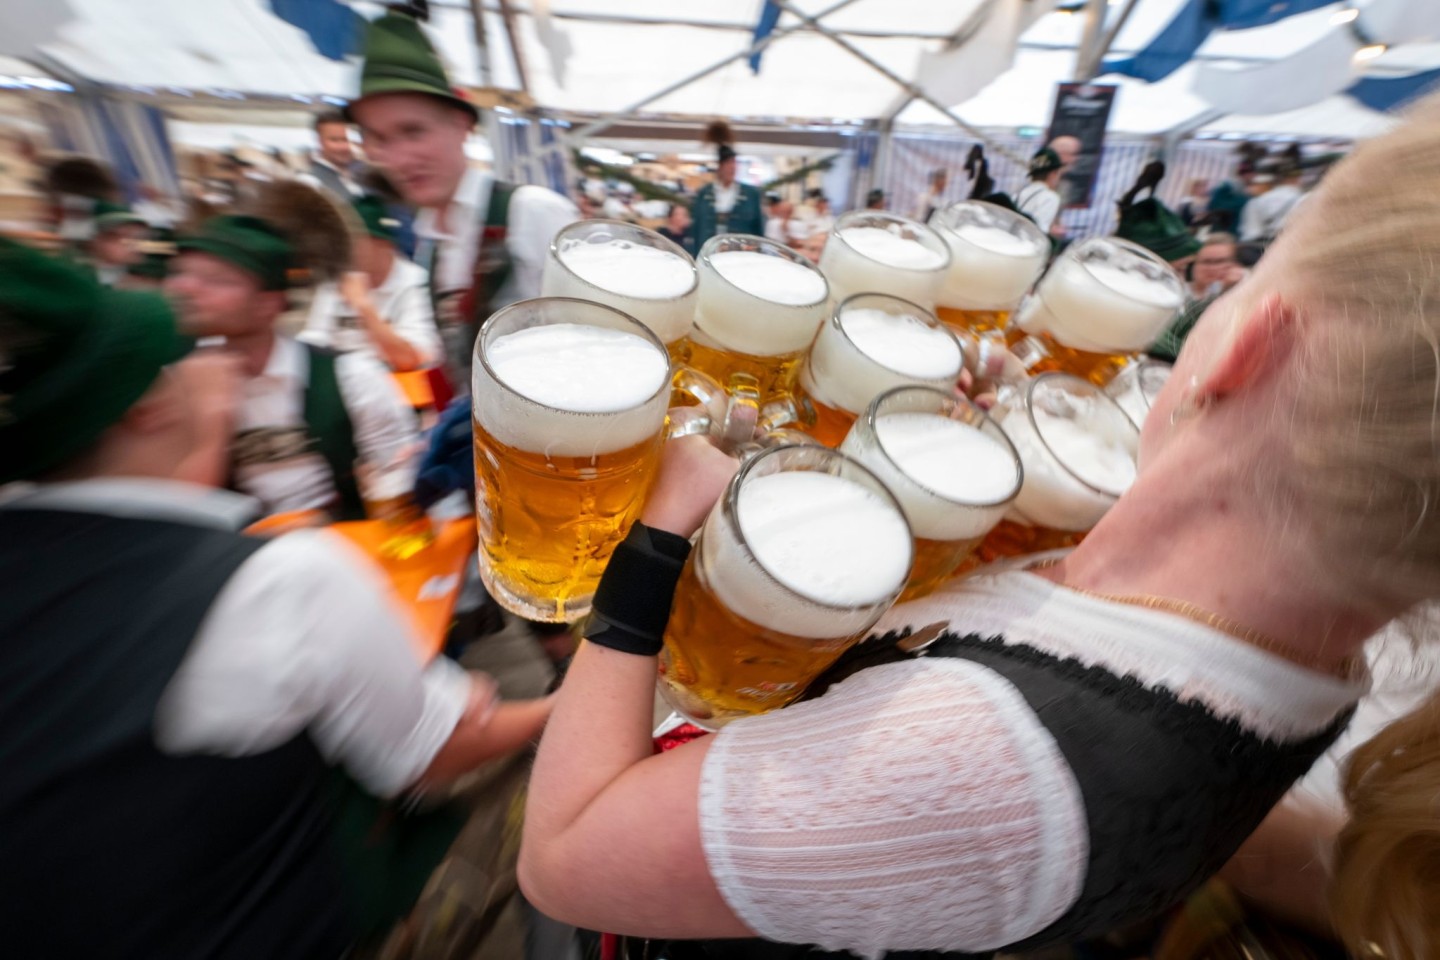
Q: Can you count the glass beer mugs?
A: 11